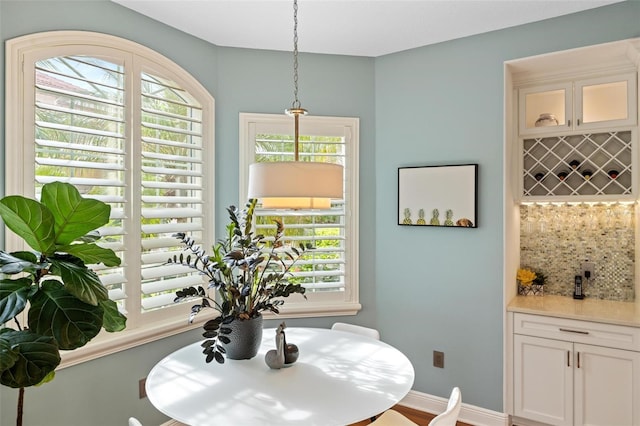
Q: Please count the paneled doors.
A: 2